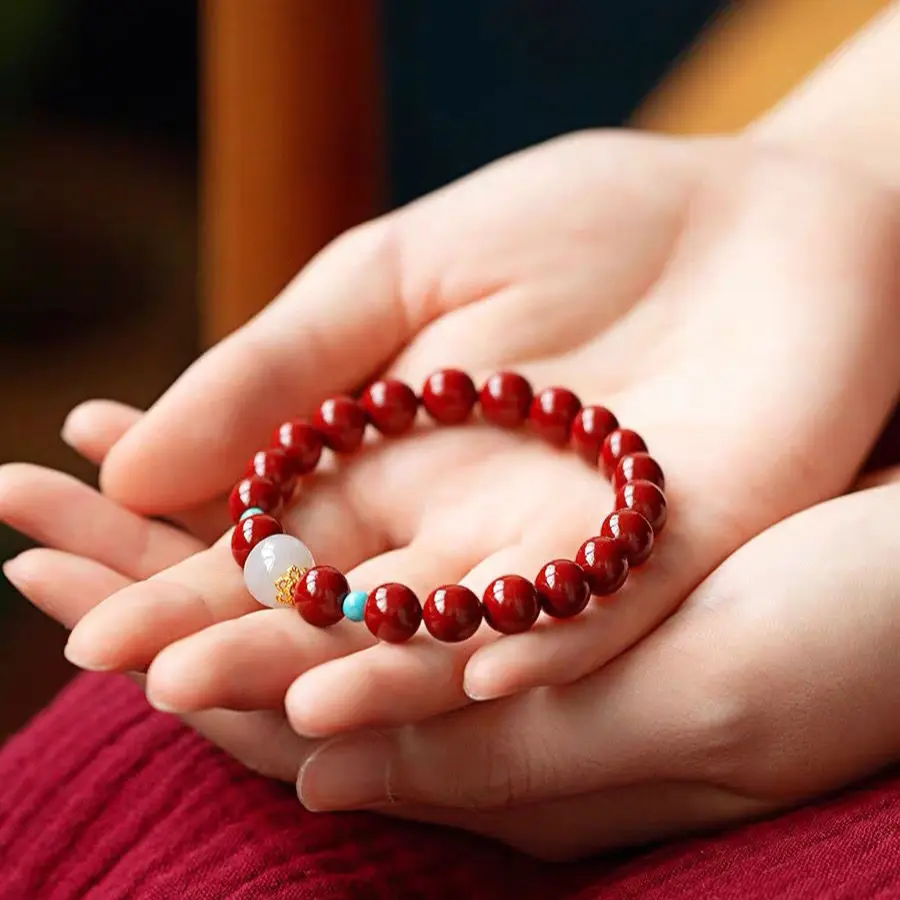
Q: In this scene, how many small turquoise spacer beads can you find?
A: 2